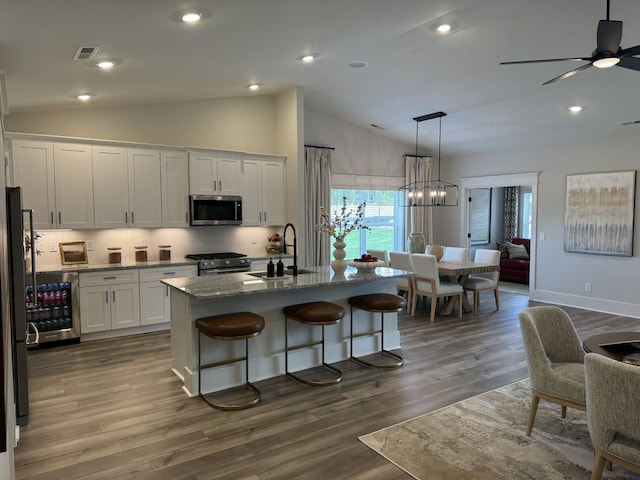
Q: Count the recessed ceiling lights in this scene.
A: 7